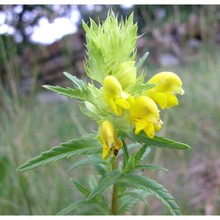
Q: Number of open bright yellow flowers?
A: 4